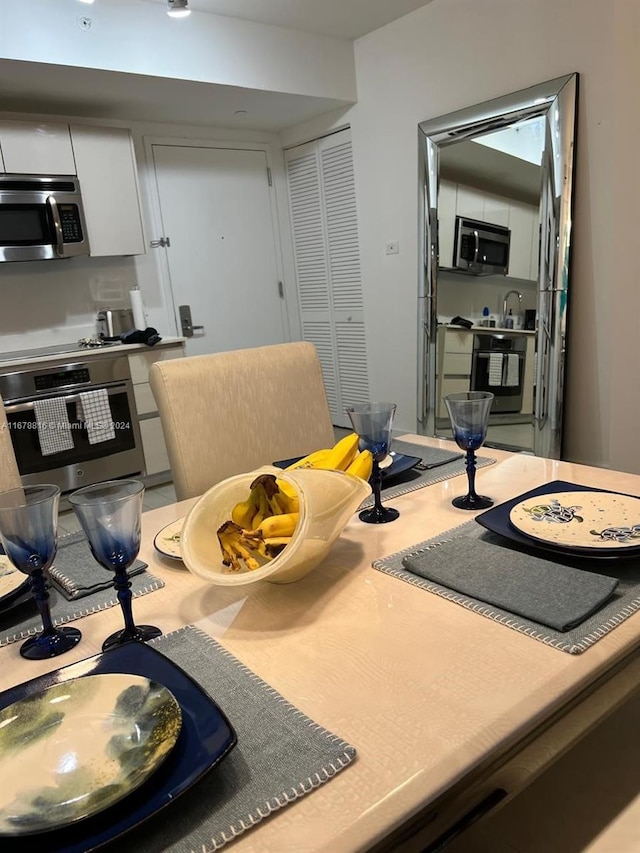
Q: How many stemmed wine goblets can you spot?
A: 4